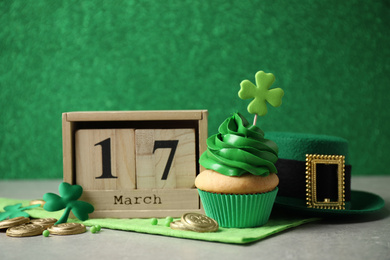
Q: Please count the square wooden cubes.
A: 2